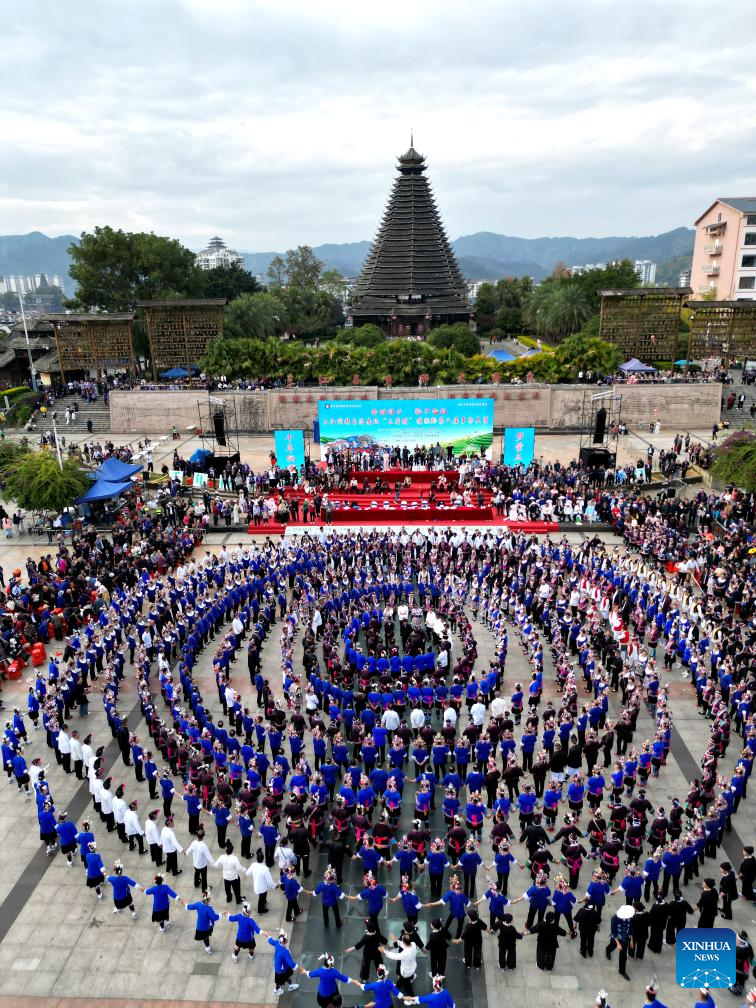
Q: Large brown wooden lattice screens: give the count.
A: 4